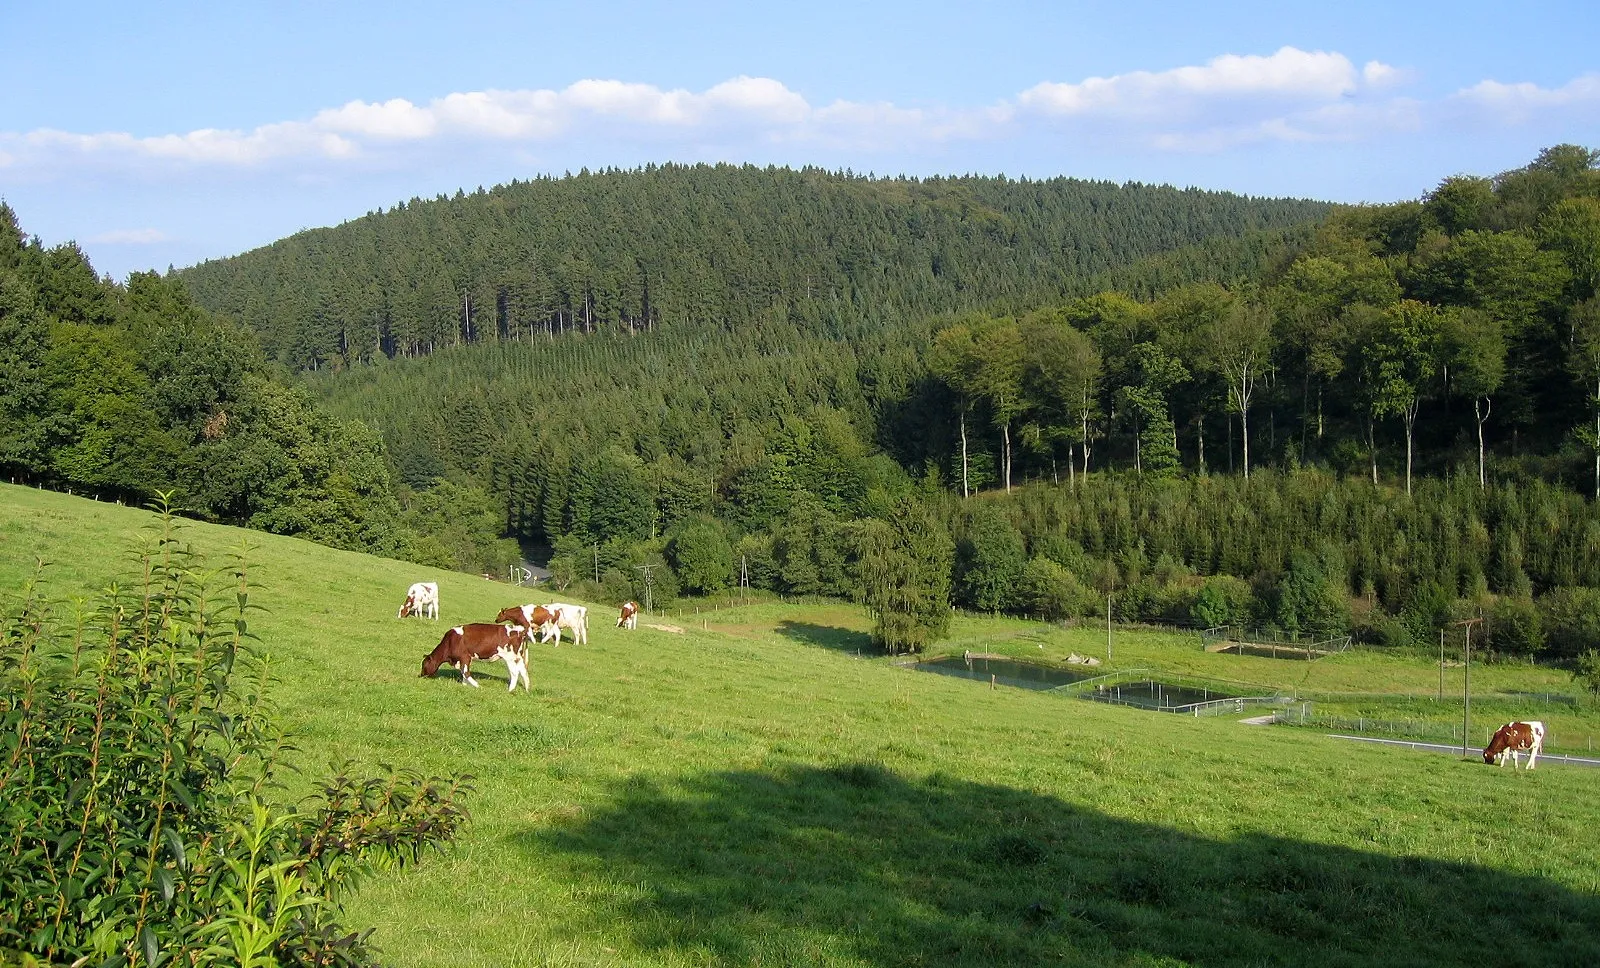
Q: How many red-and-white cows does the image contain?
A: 6